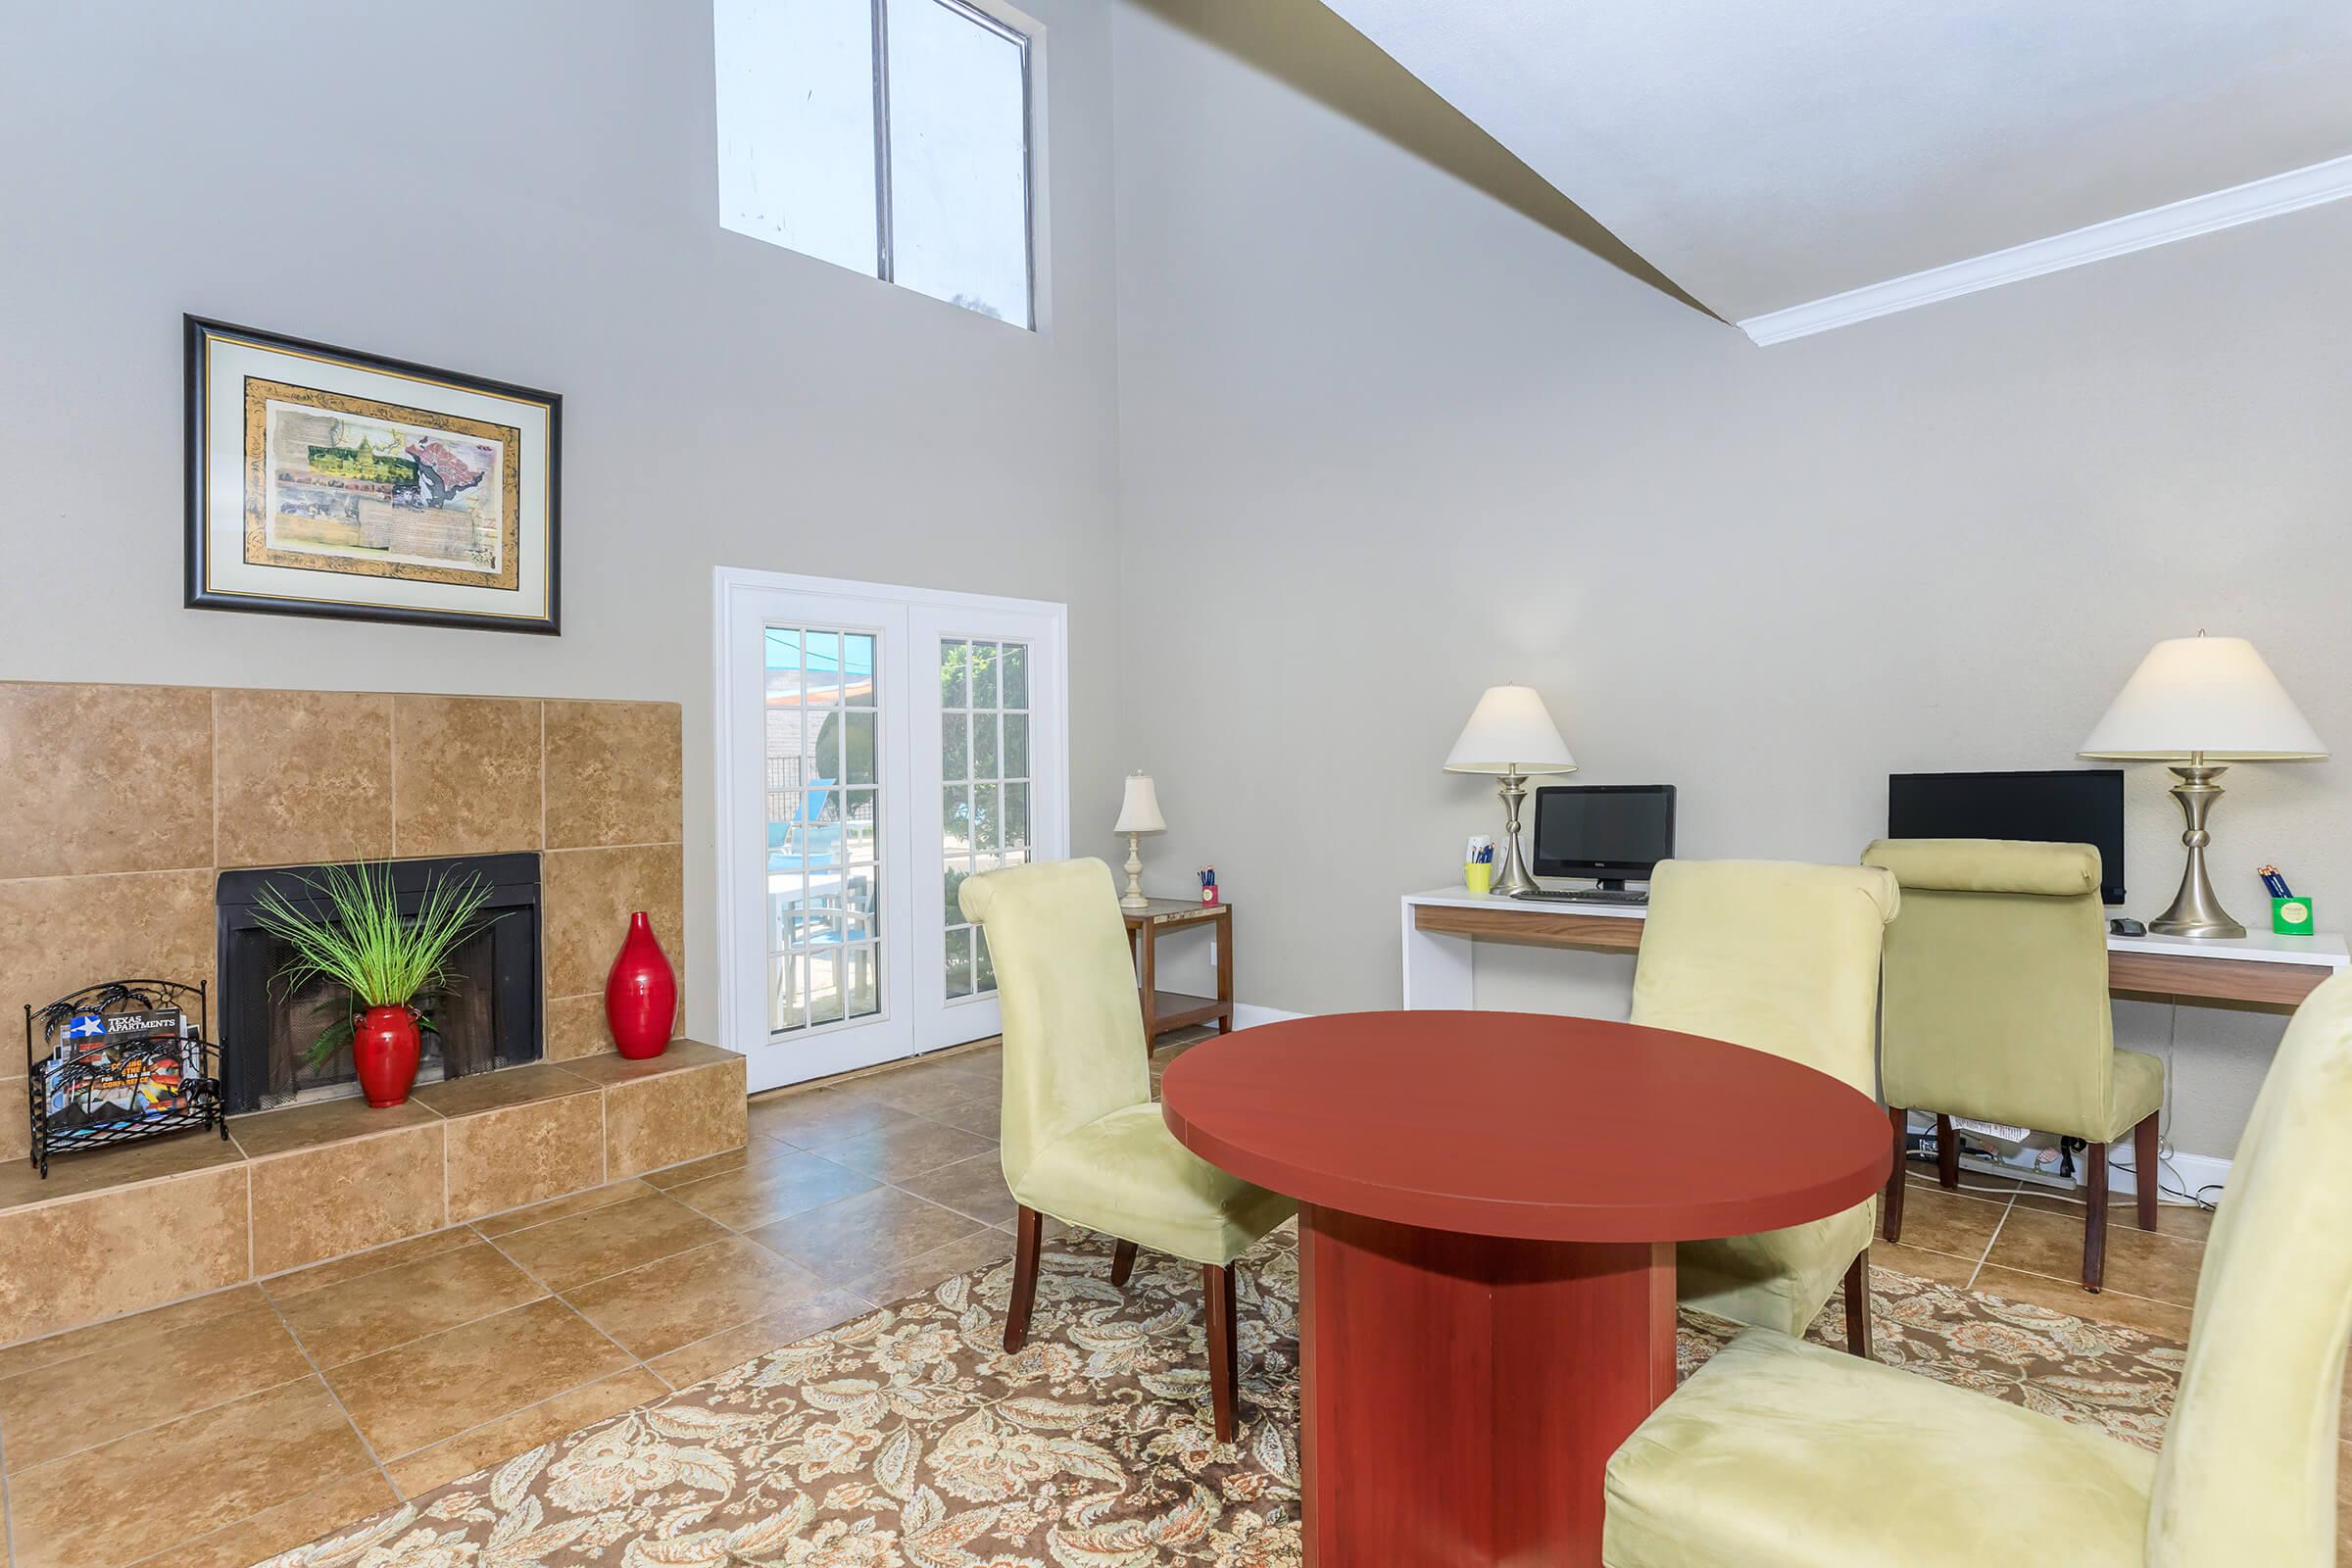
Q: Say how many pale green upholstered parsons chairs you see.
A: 4